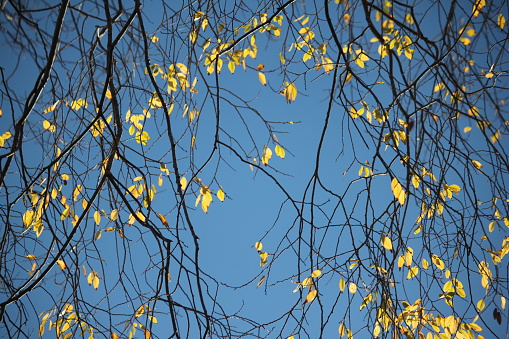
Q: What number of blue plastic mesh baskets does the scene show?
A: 0